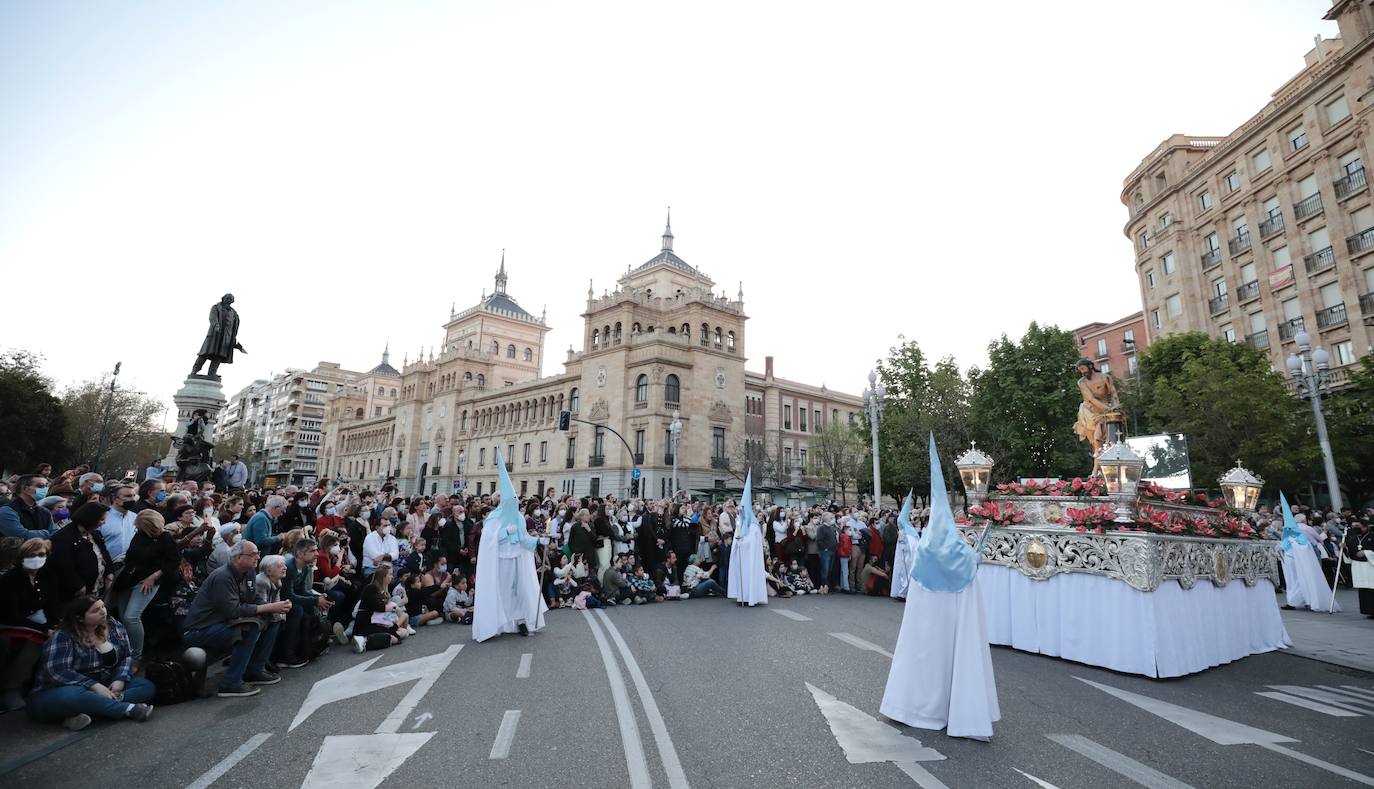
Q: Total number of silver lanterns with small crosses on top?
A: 3